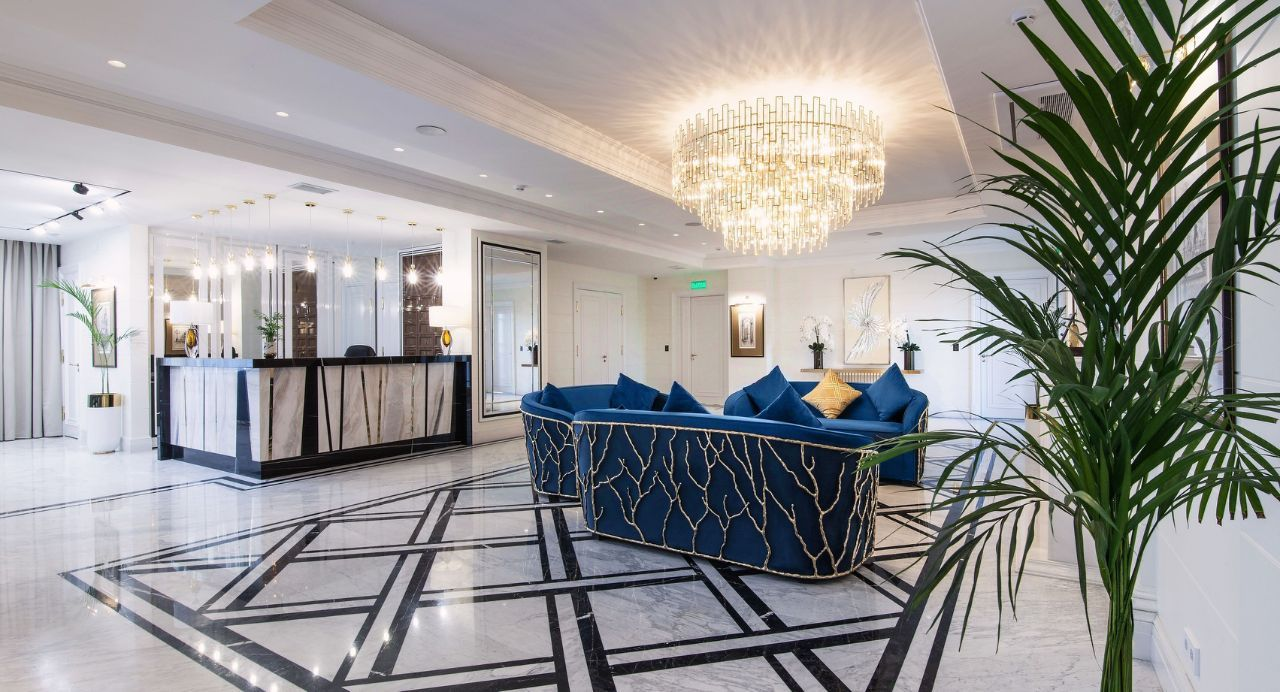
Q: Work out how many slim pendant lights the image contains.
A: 10